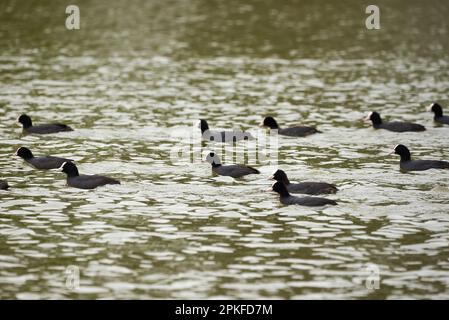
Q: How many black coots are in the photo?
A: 12